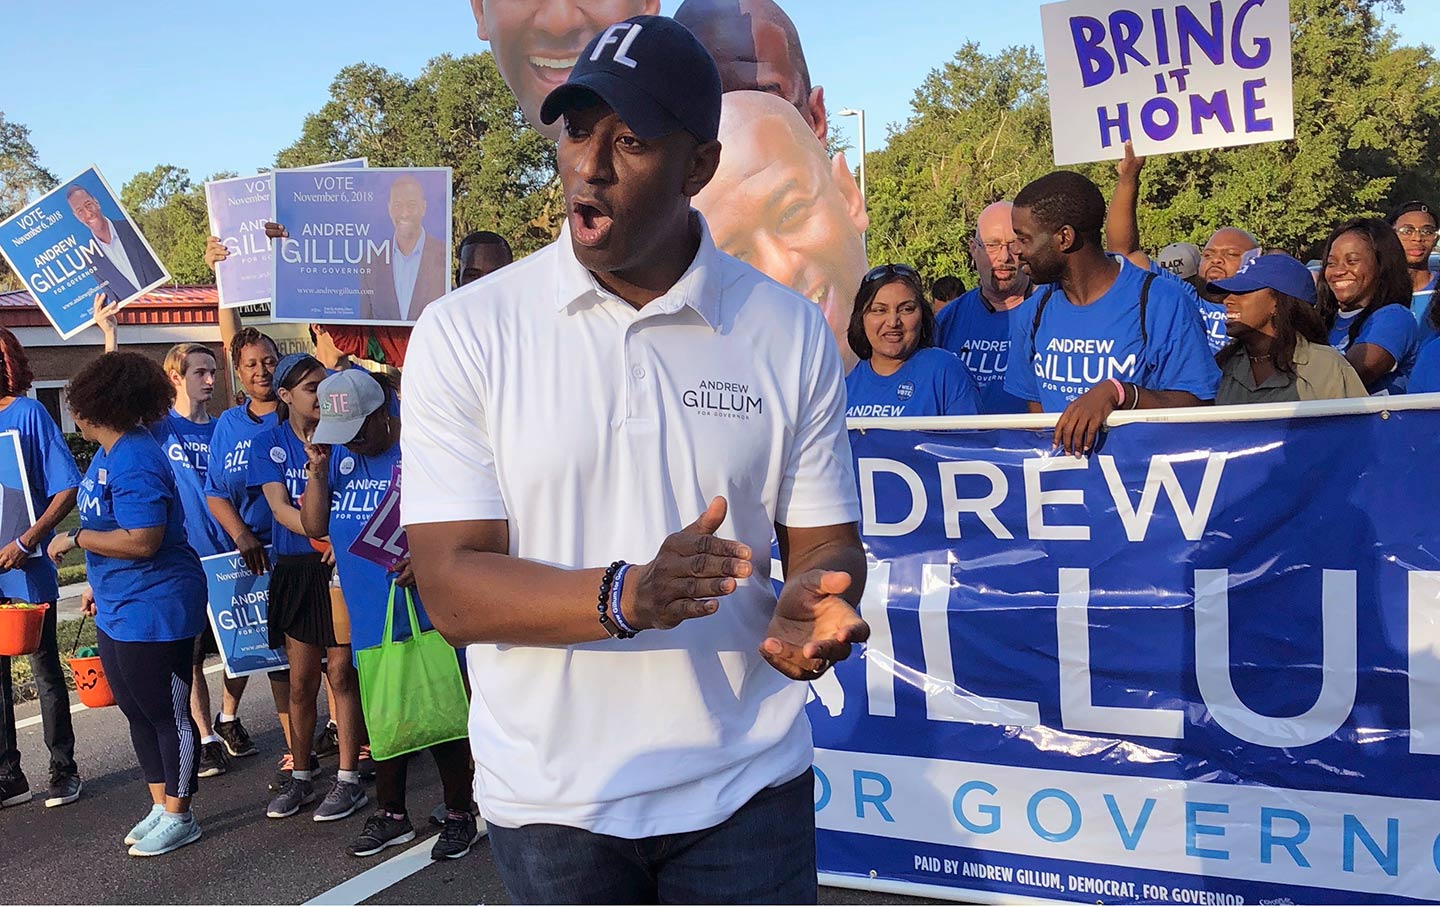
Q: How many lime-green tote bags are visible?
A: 1